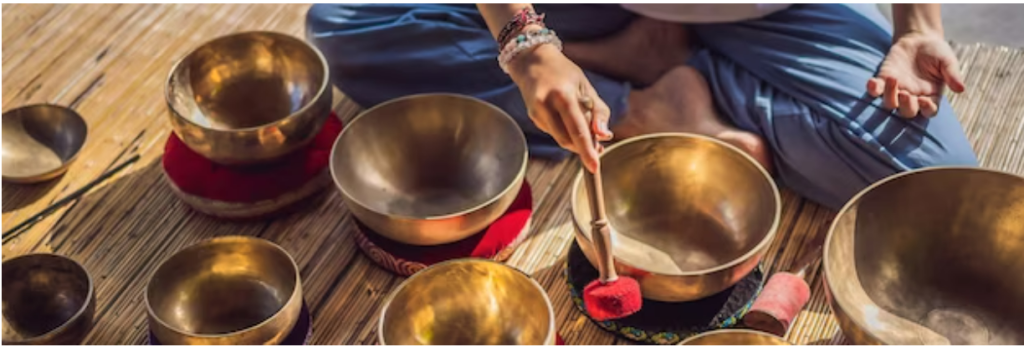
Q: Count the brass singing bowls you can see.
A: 9